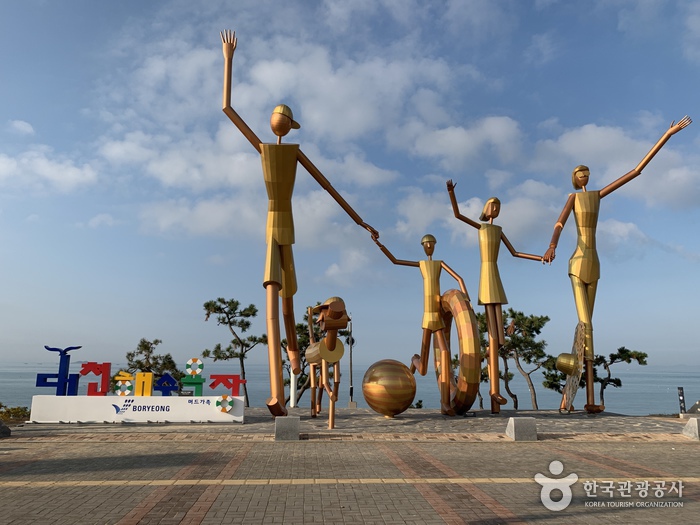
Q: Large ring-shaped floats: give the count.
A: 1